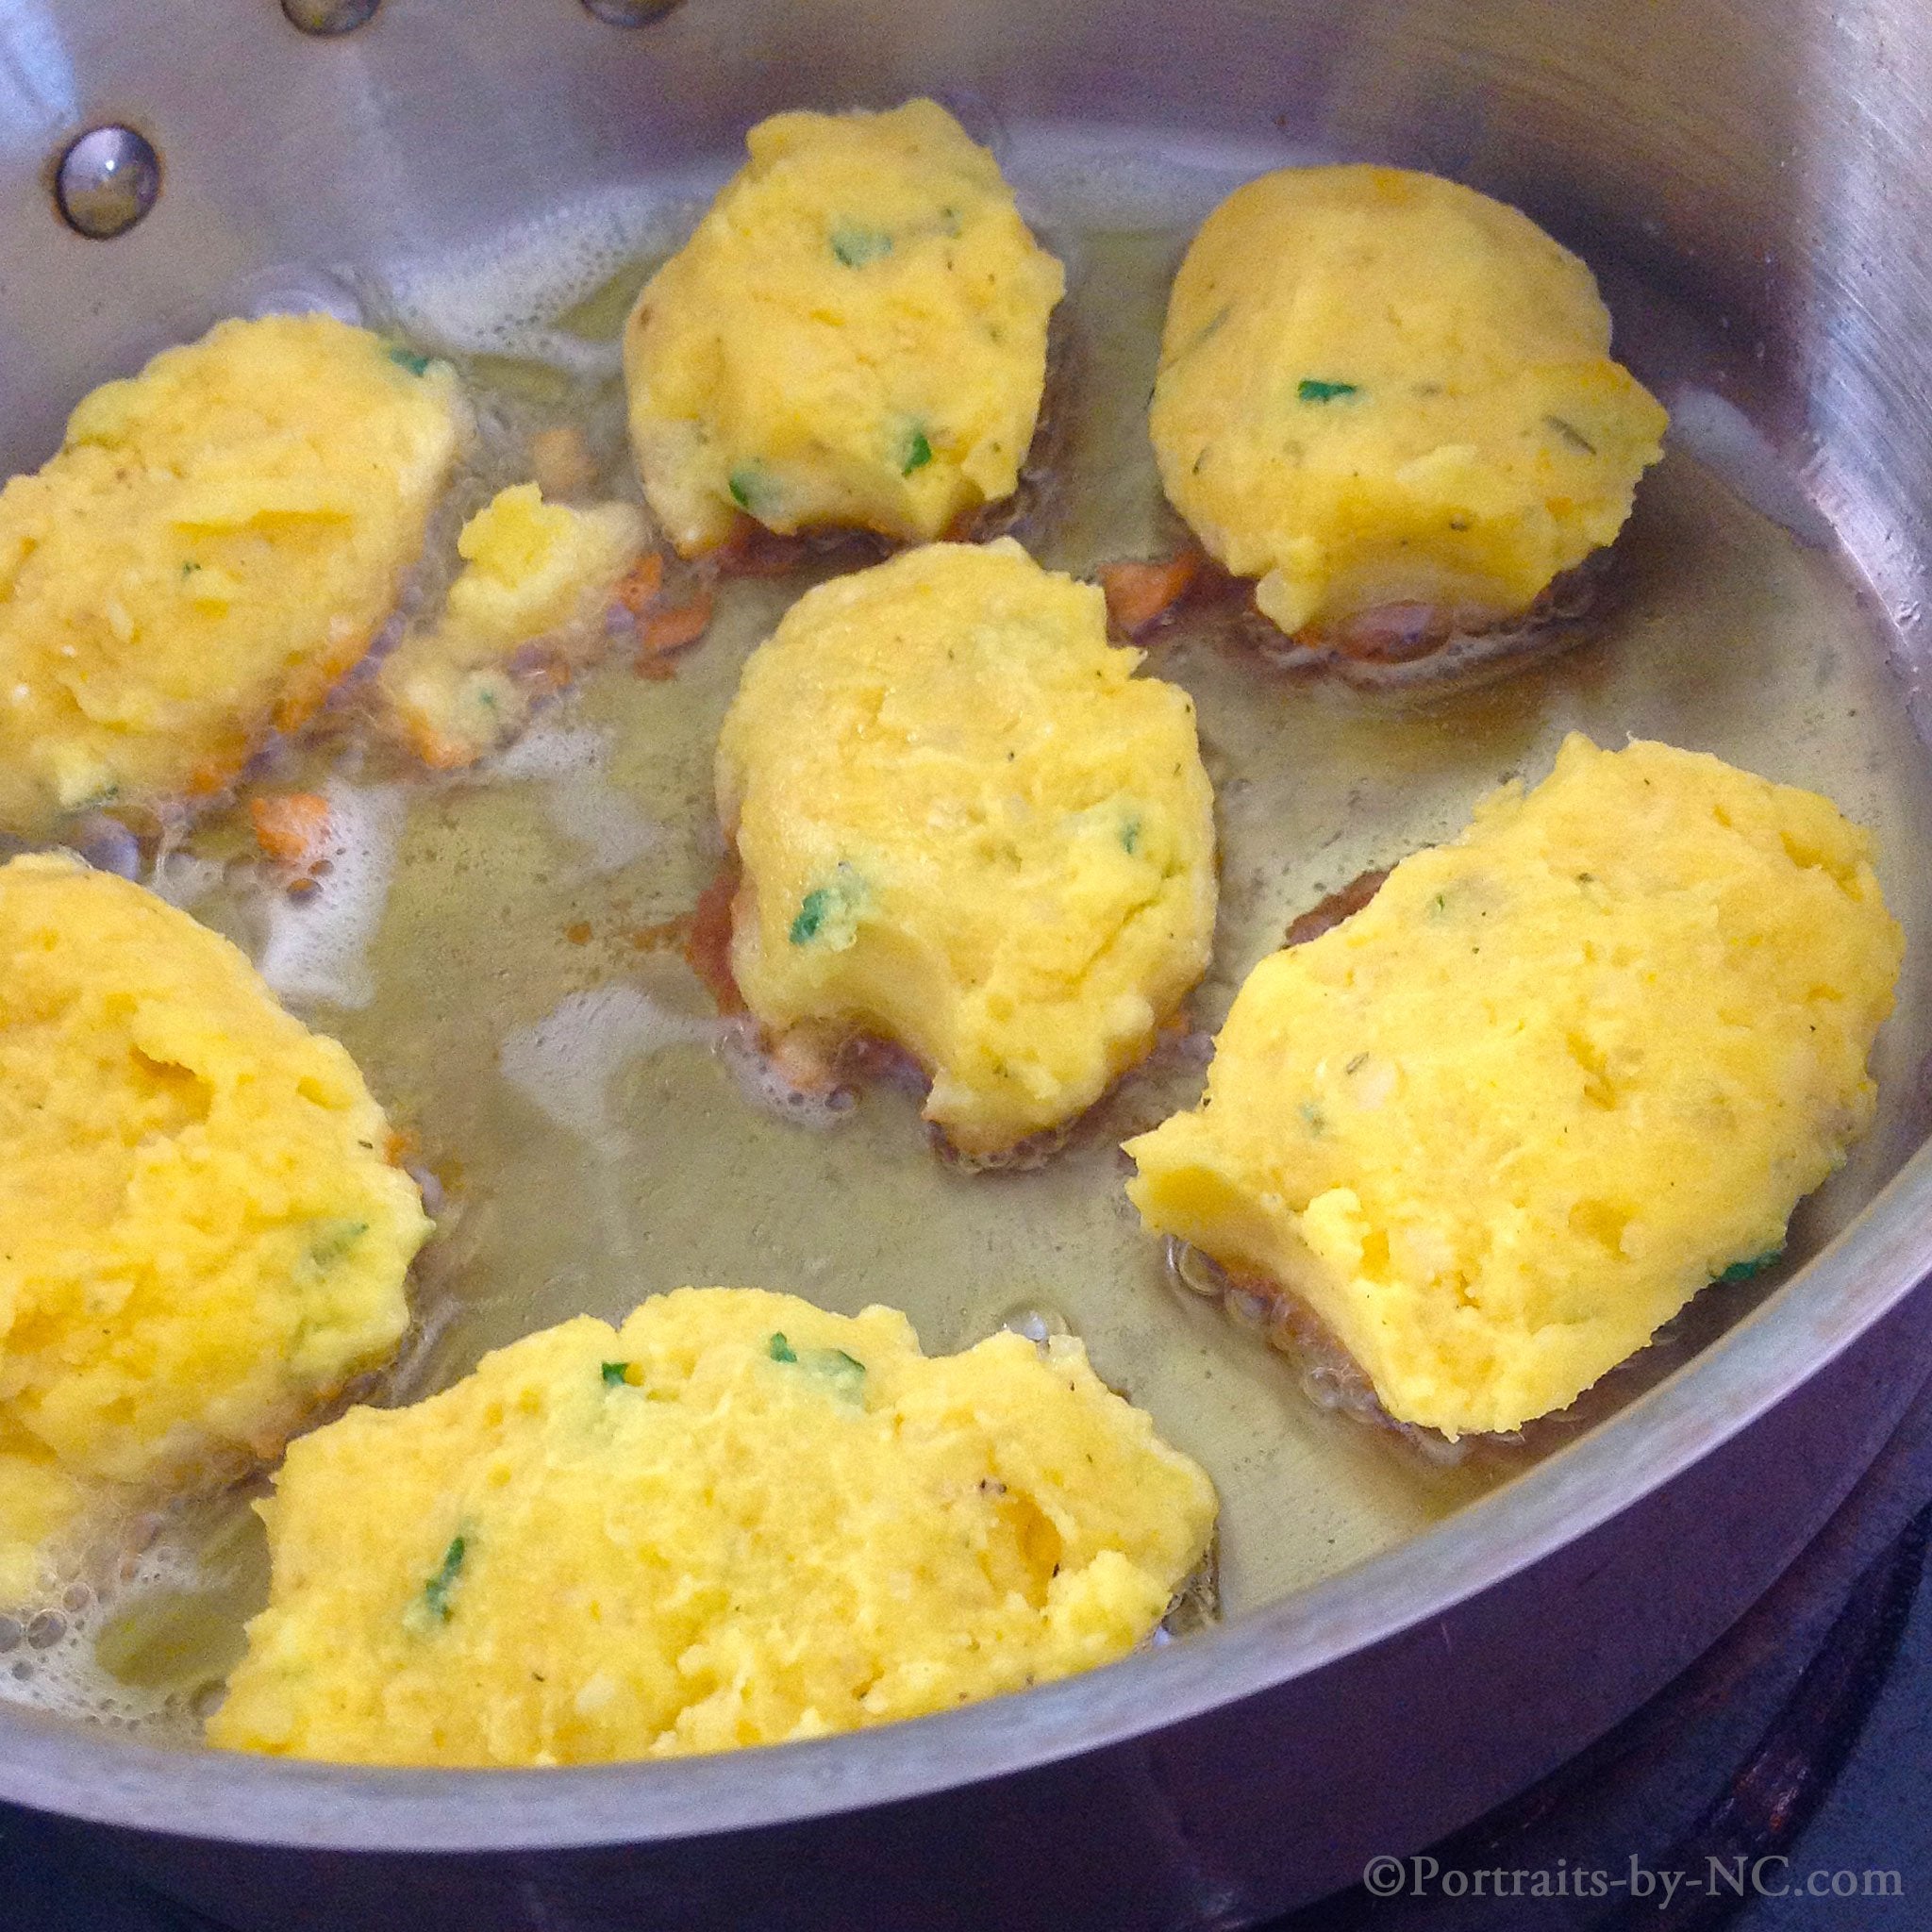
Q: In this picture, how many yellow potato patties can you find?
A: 7